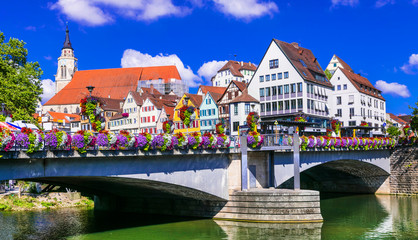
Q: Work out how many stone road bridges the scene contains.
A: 1